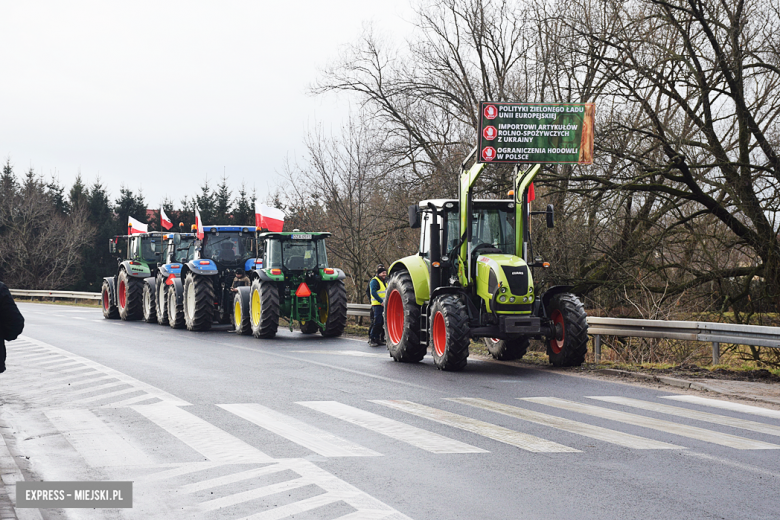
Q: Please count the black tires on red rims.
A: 6